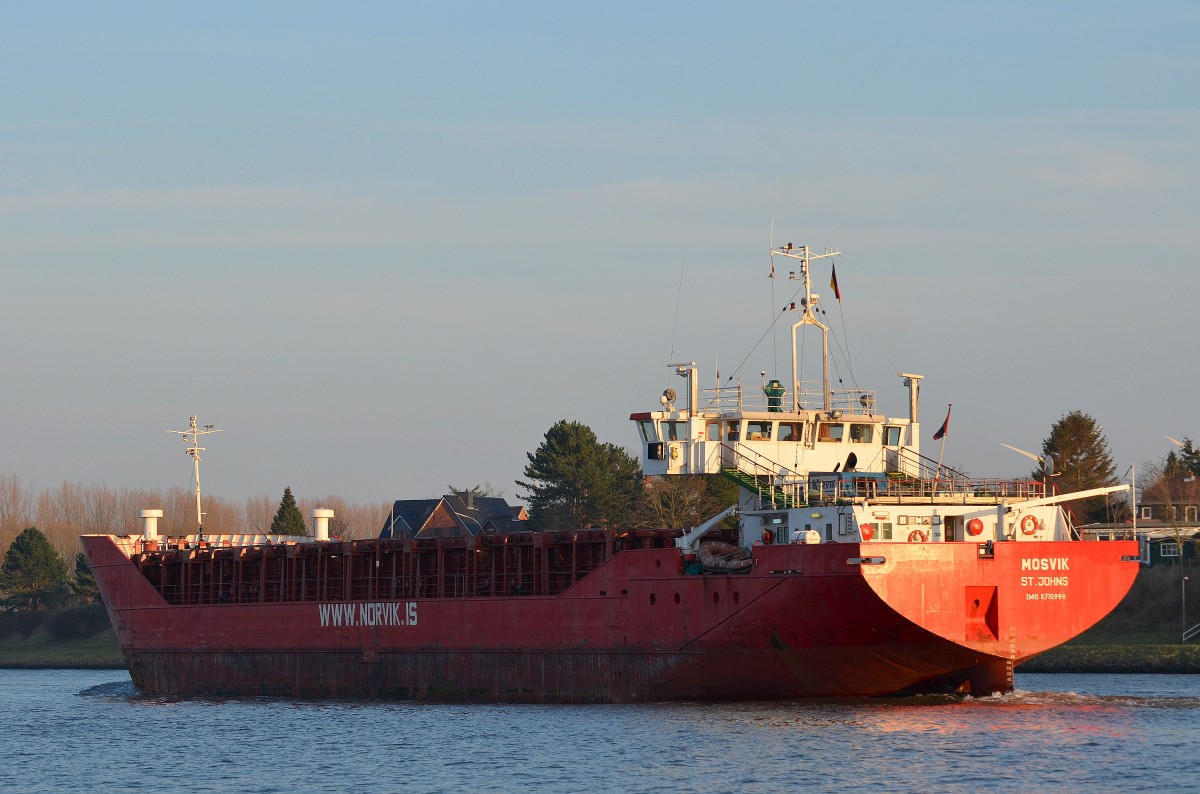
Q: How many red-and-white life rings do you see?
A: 2